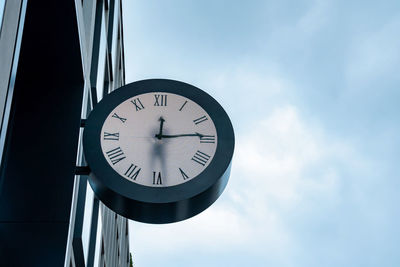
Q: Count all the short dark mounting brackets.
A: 2